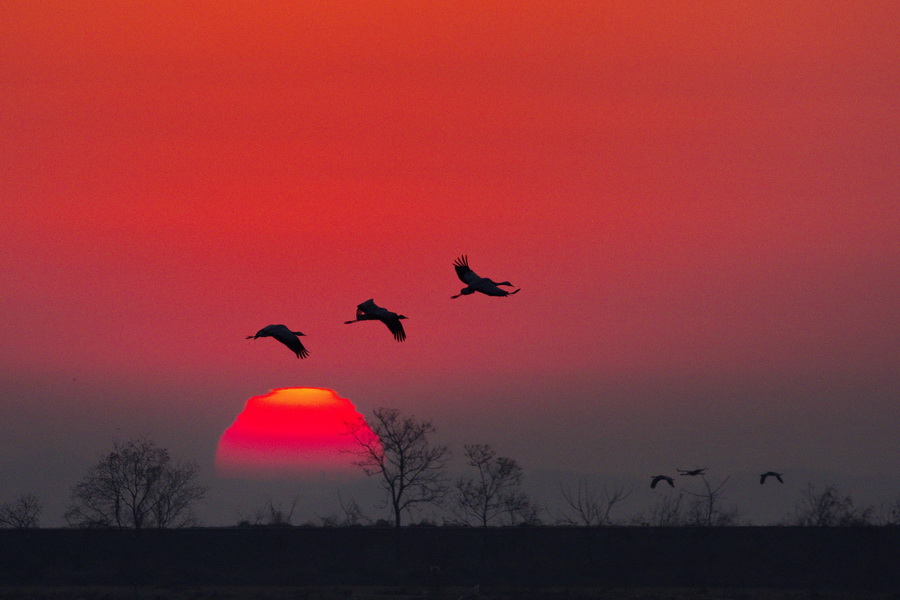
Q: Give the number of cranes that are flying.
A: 6